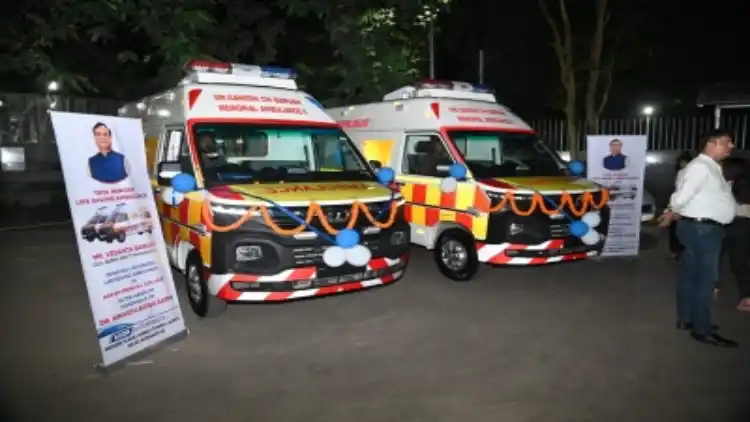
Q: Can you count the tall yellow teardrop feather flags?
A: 0